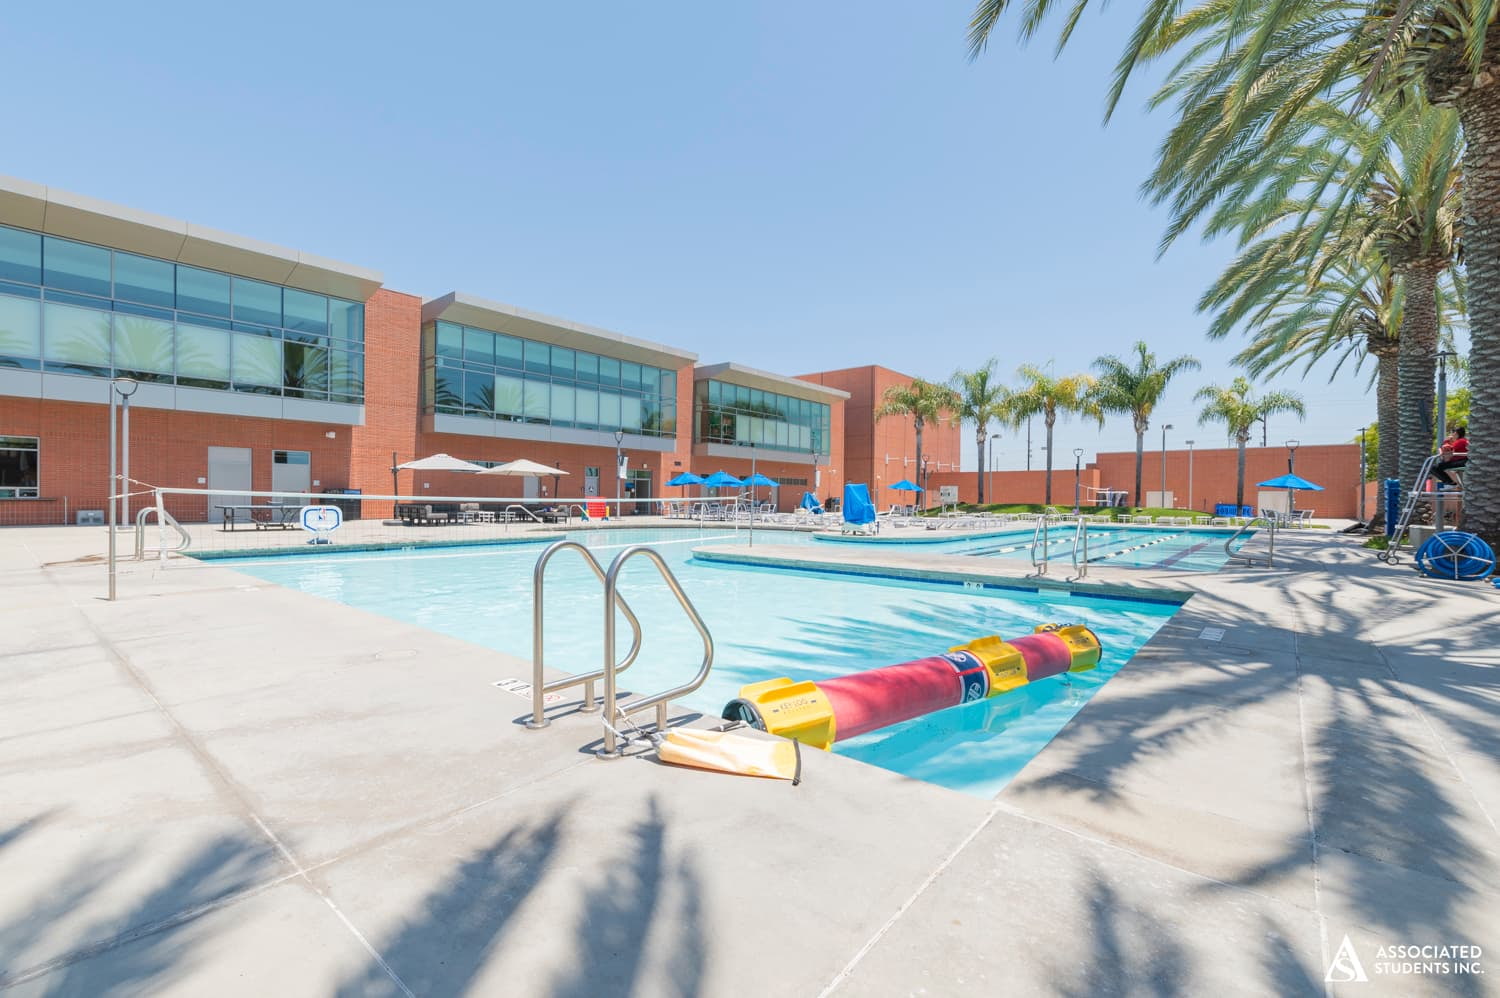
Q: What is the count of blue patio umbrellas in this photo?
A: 5